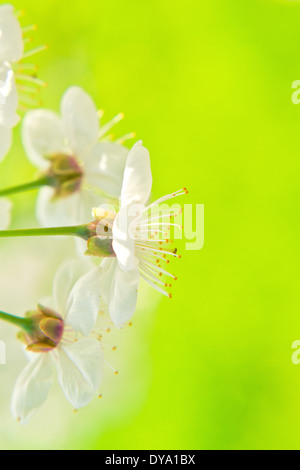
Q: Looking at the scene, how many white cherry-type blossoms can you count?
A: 4